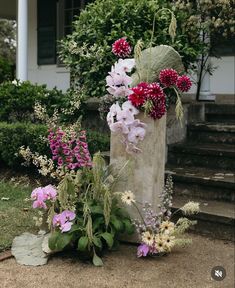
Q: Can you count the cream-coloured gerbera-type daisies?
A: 5